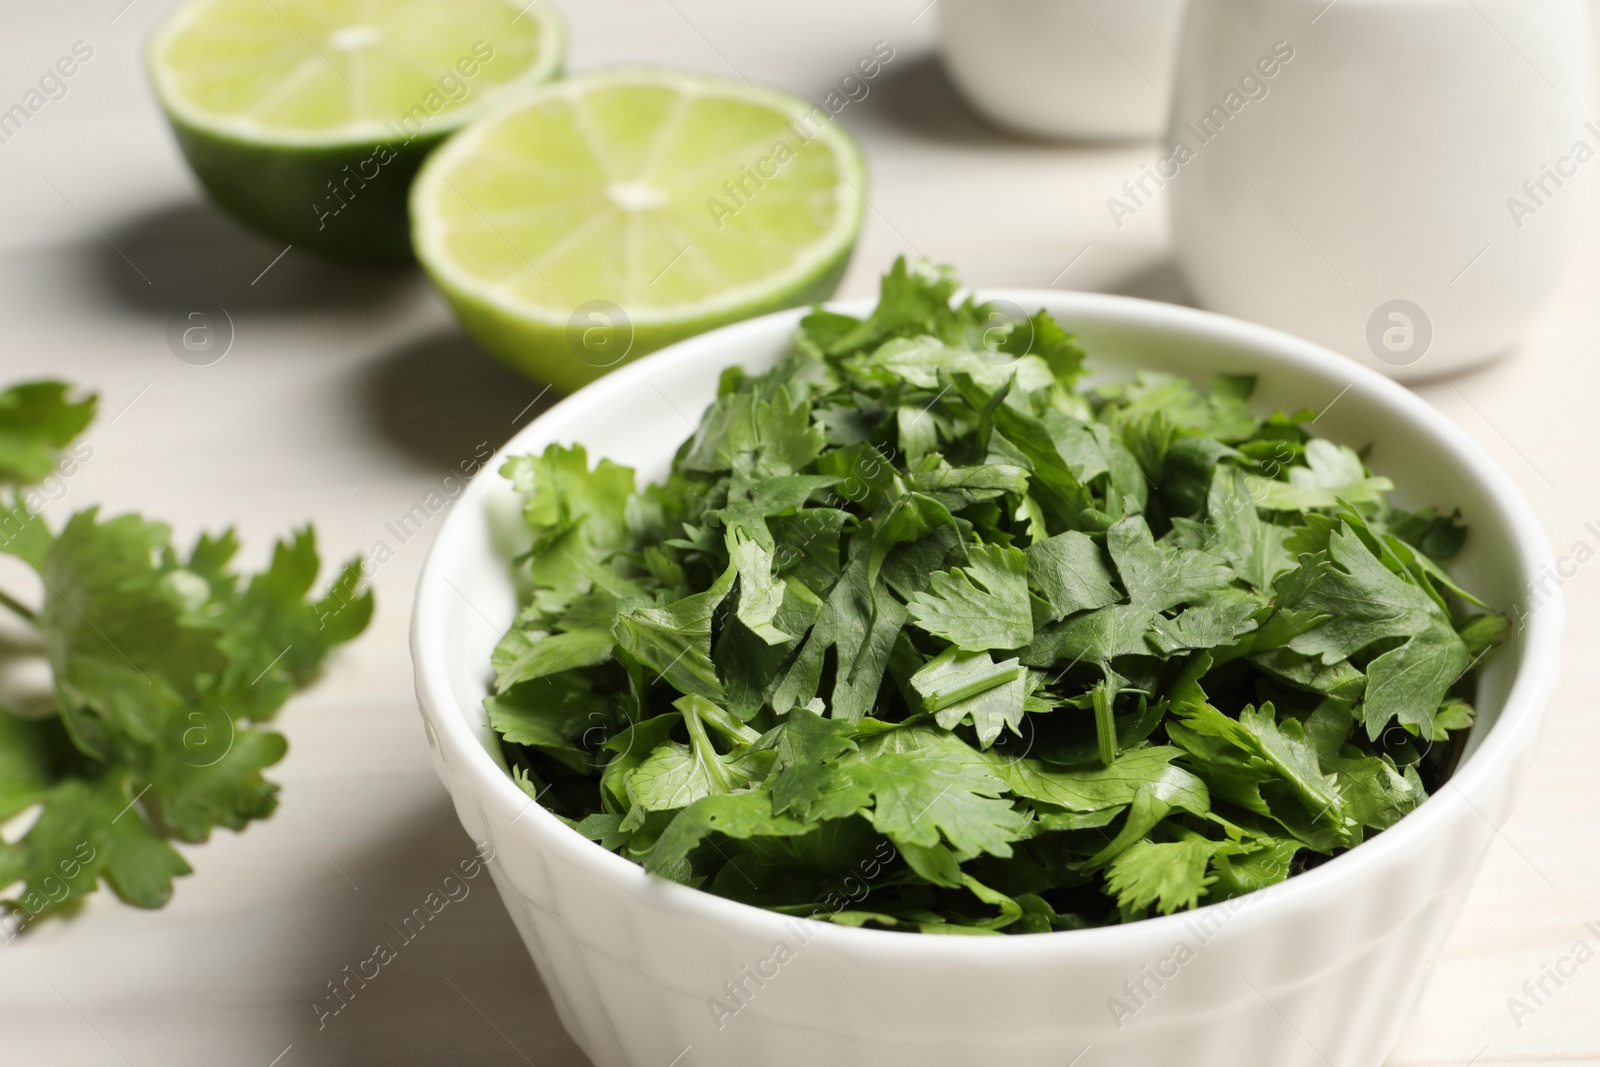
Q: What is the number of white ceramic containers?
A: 3